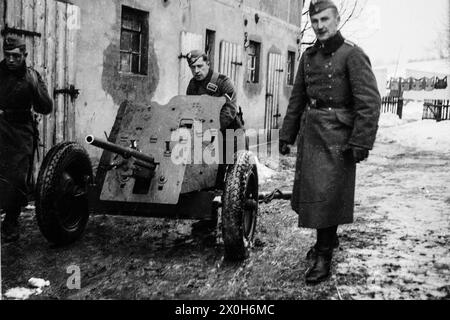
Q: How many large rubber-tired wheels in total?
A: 2